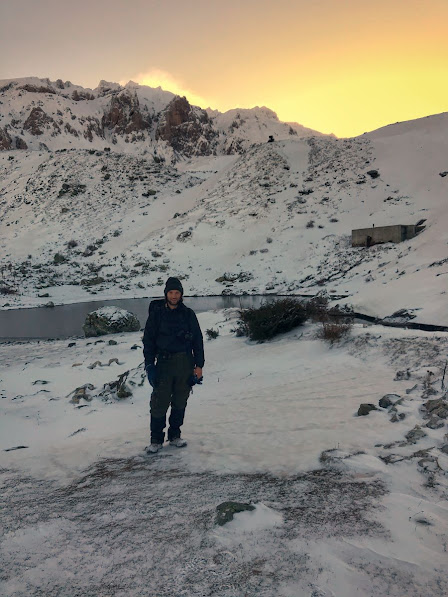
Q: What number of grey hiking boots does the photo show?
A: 2